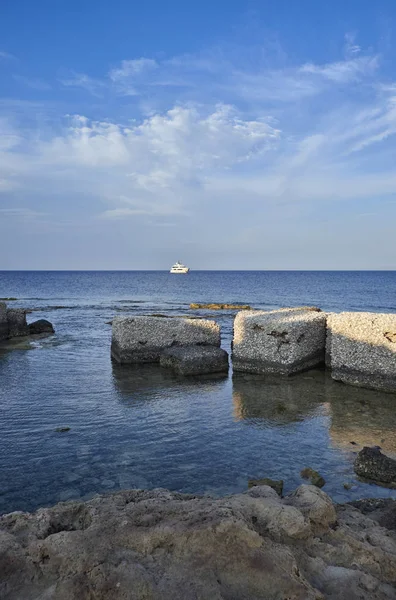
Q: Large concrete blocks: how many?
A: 3